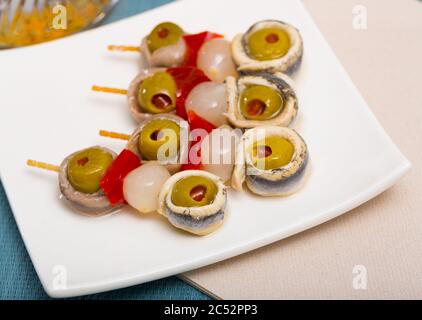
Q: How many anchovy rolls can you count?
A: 8